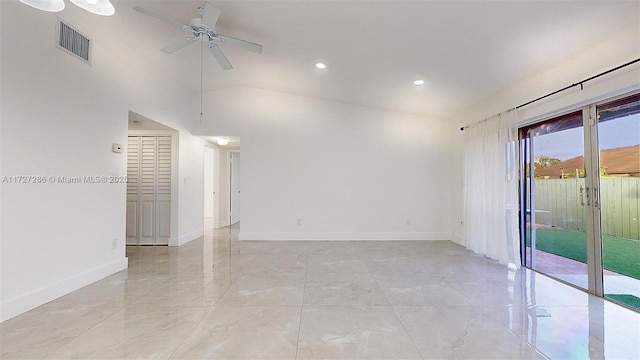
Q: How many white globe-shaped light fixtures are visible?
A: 2